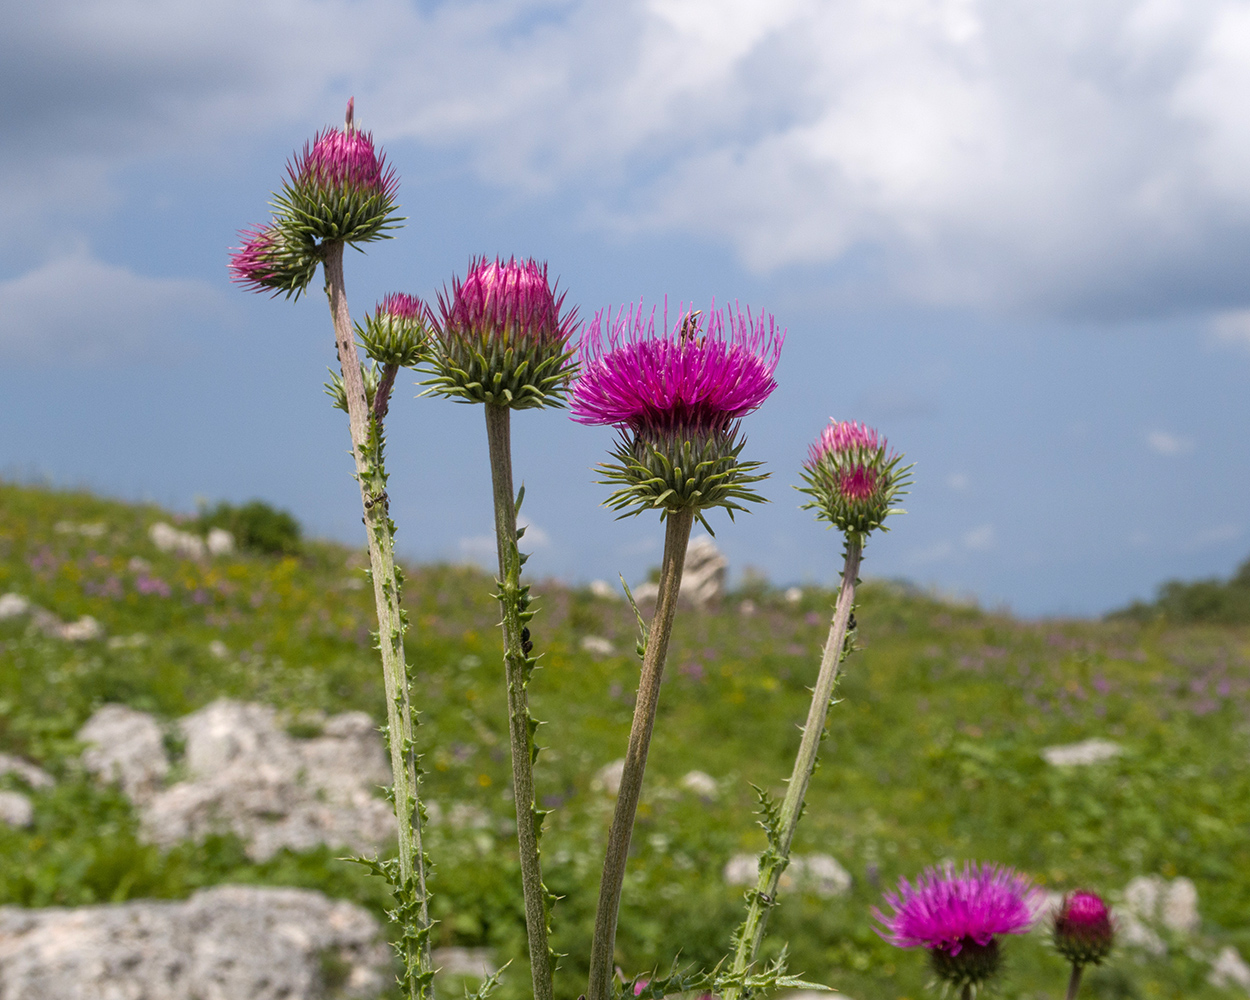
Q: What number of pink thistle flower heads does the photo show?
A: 8